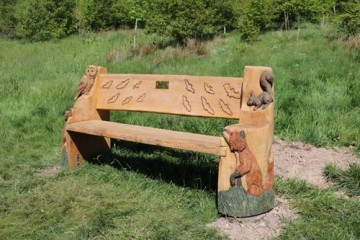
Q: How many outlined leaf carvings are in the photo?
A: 12